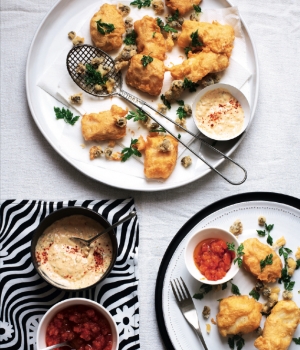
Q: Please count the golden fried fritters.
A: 11